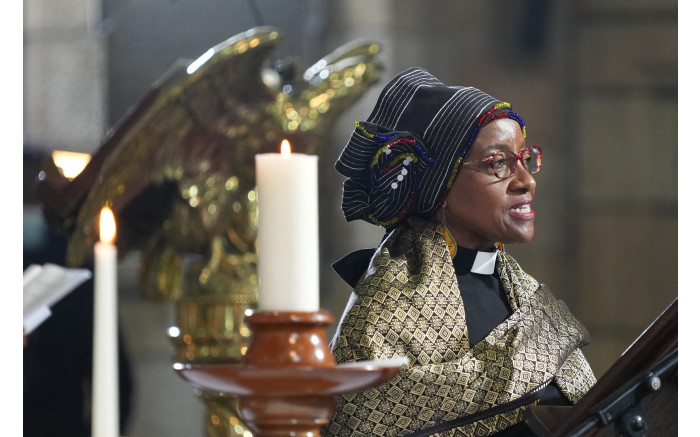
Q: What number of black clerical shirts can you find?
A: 1